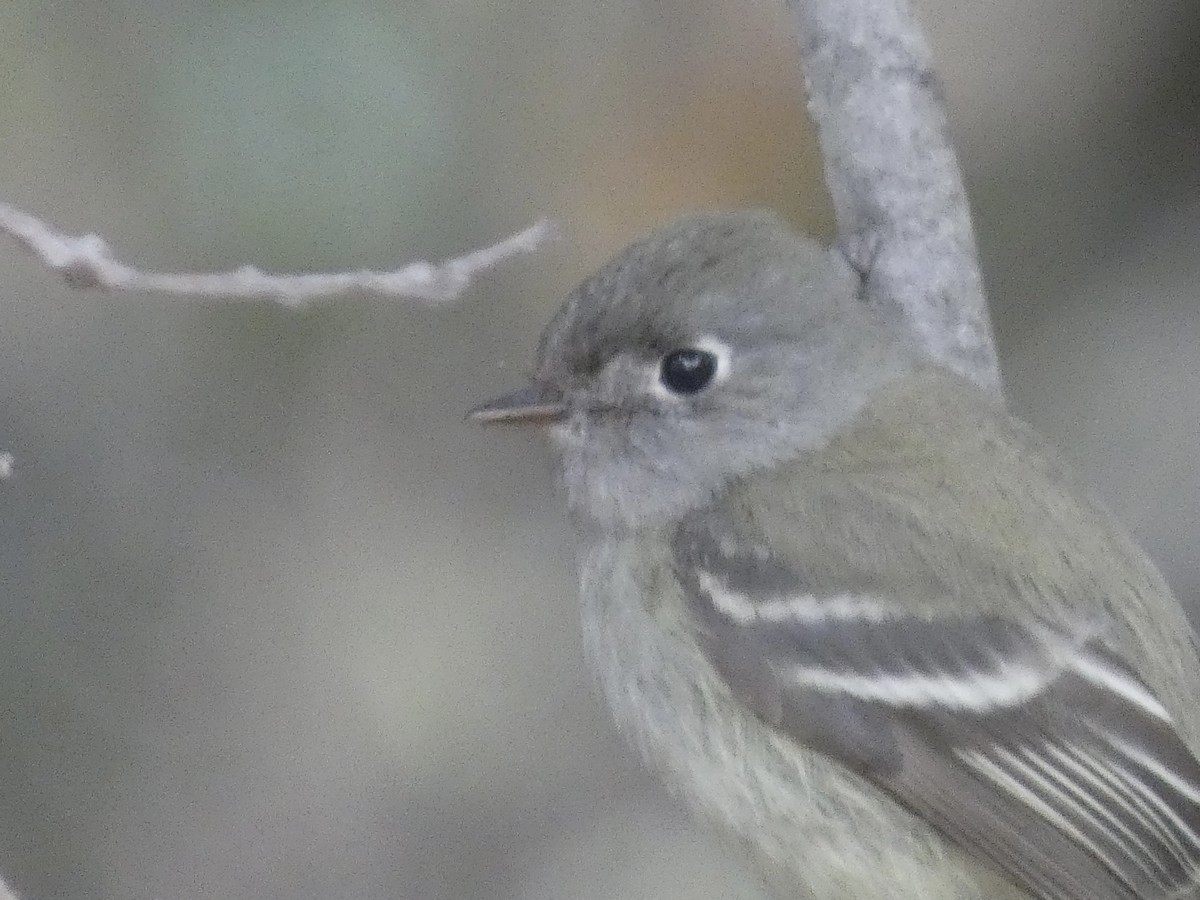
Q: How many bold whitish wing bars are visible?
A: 2